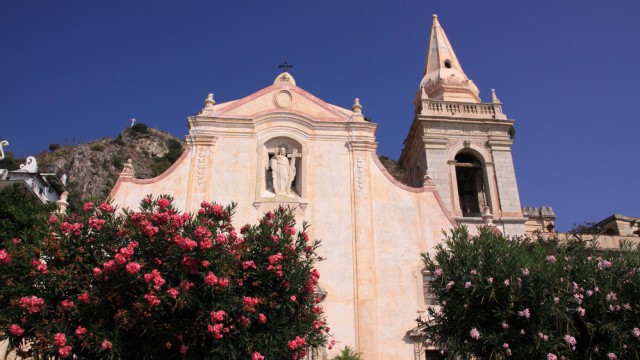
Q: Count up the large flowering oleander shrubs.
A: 2